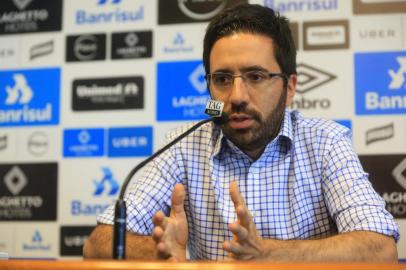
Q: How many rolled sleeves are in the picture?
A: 2